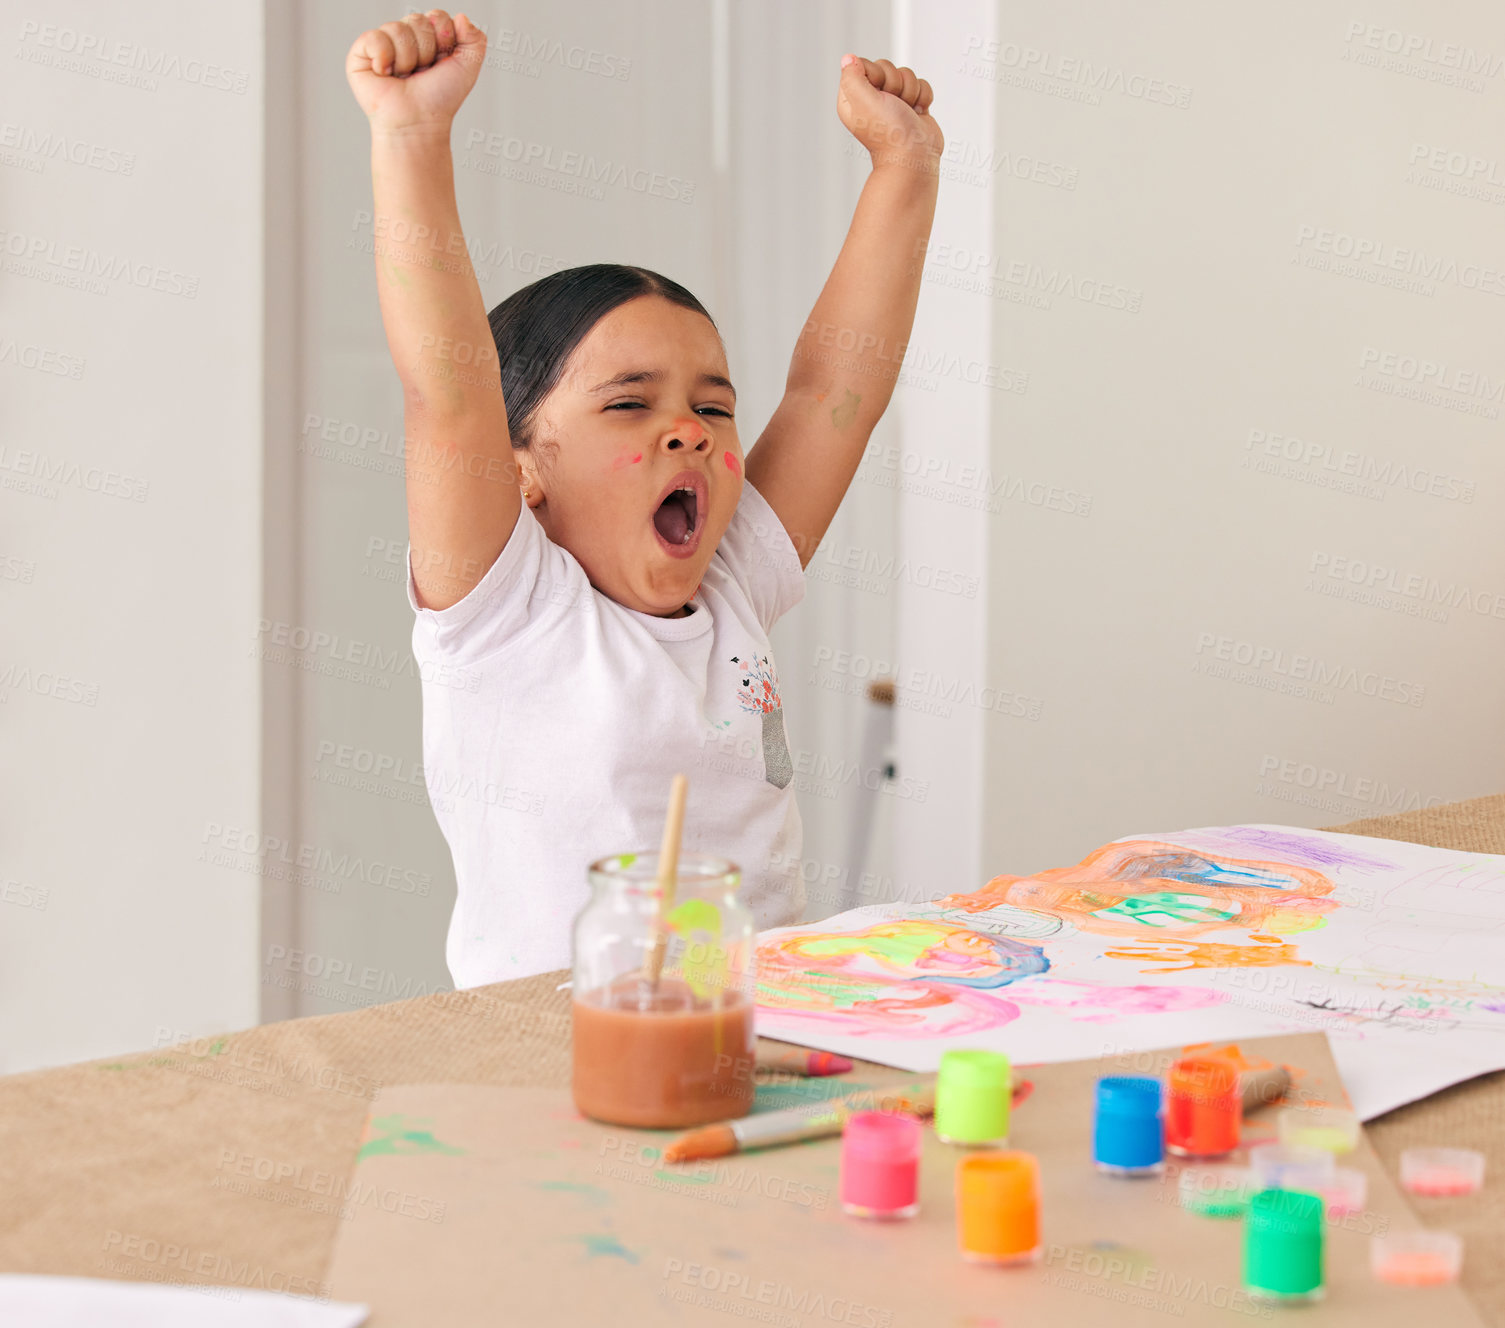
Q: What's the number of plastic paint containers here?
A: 6